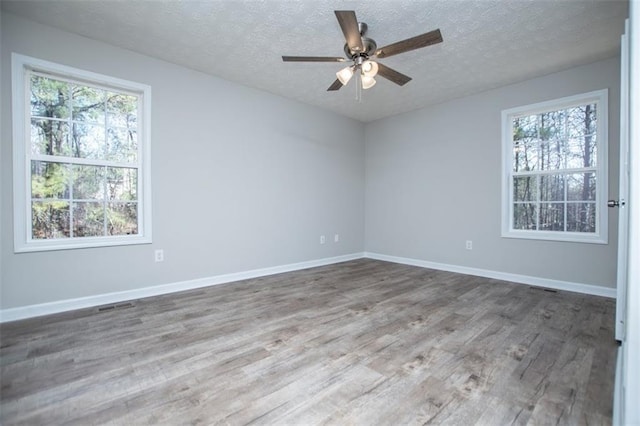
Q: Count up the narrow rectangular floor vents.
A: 2